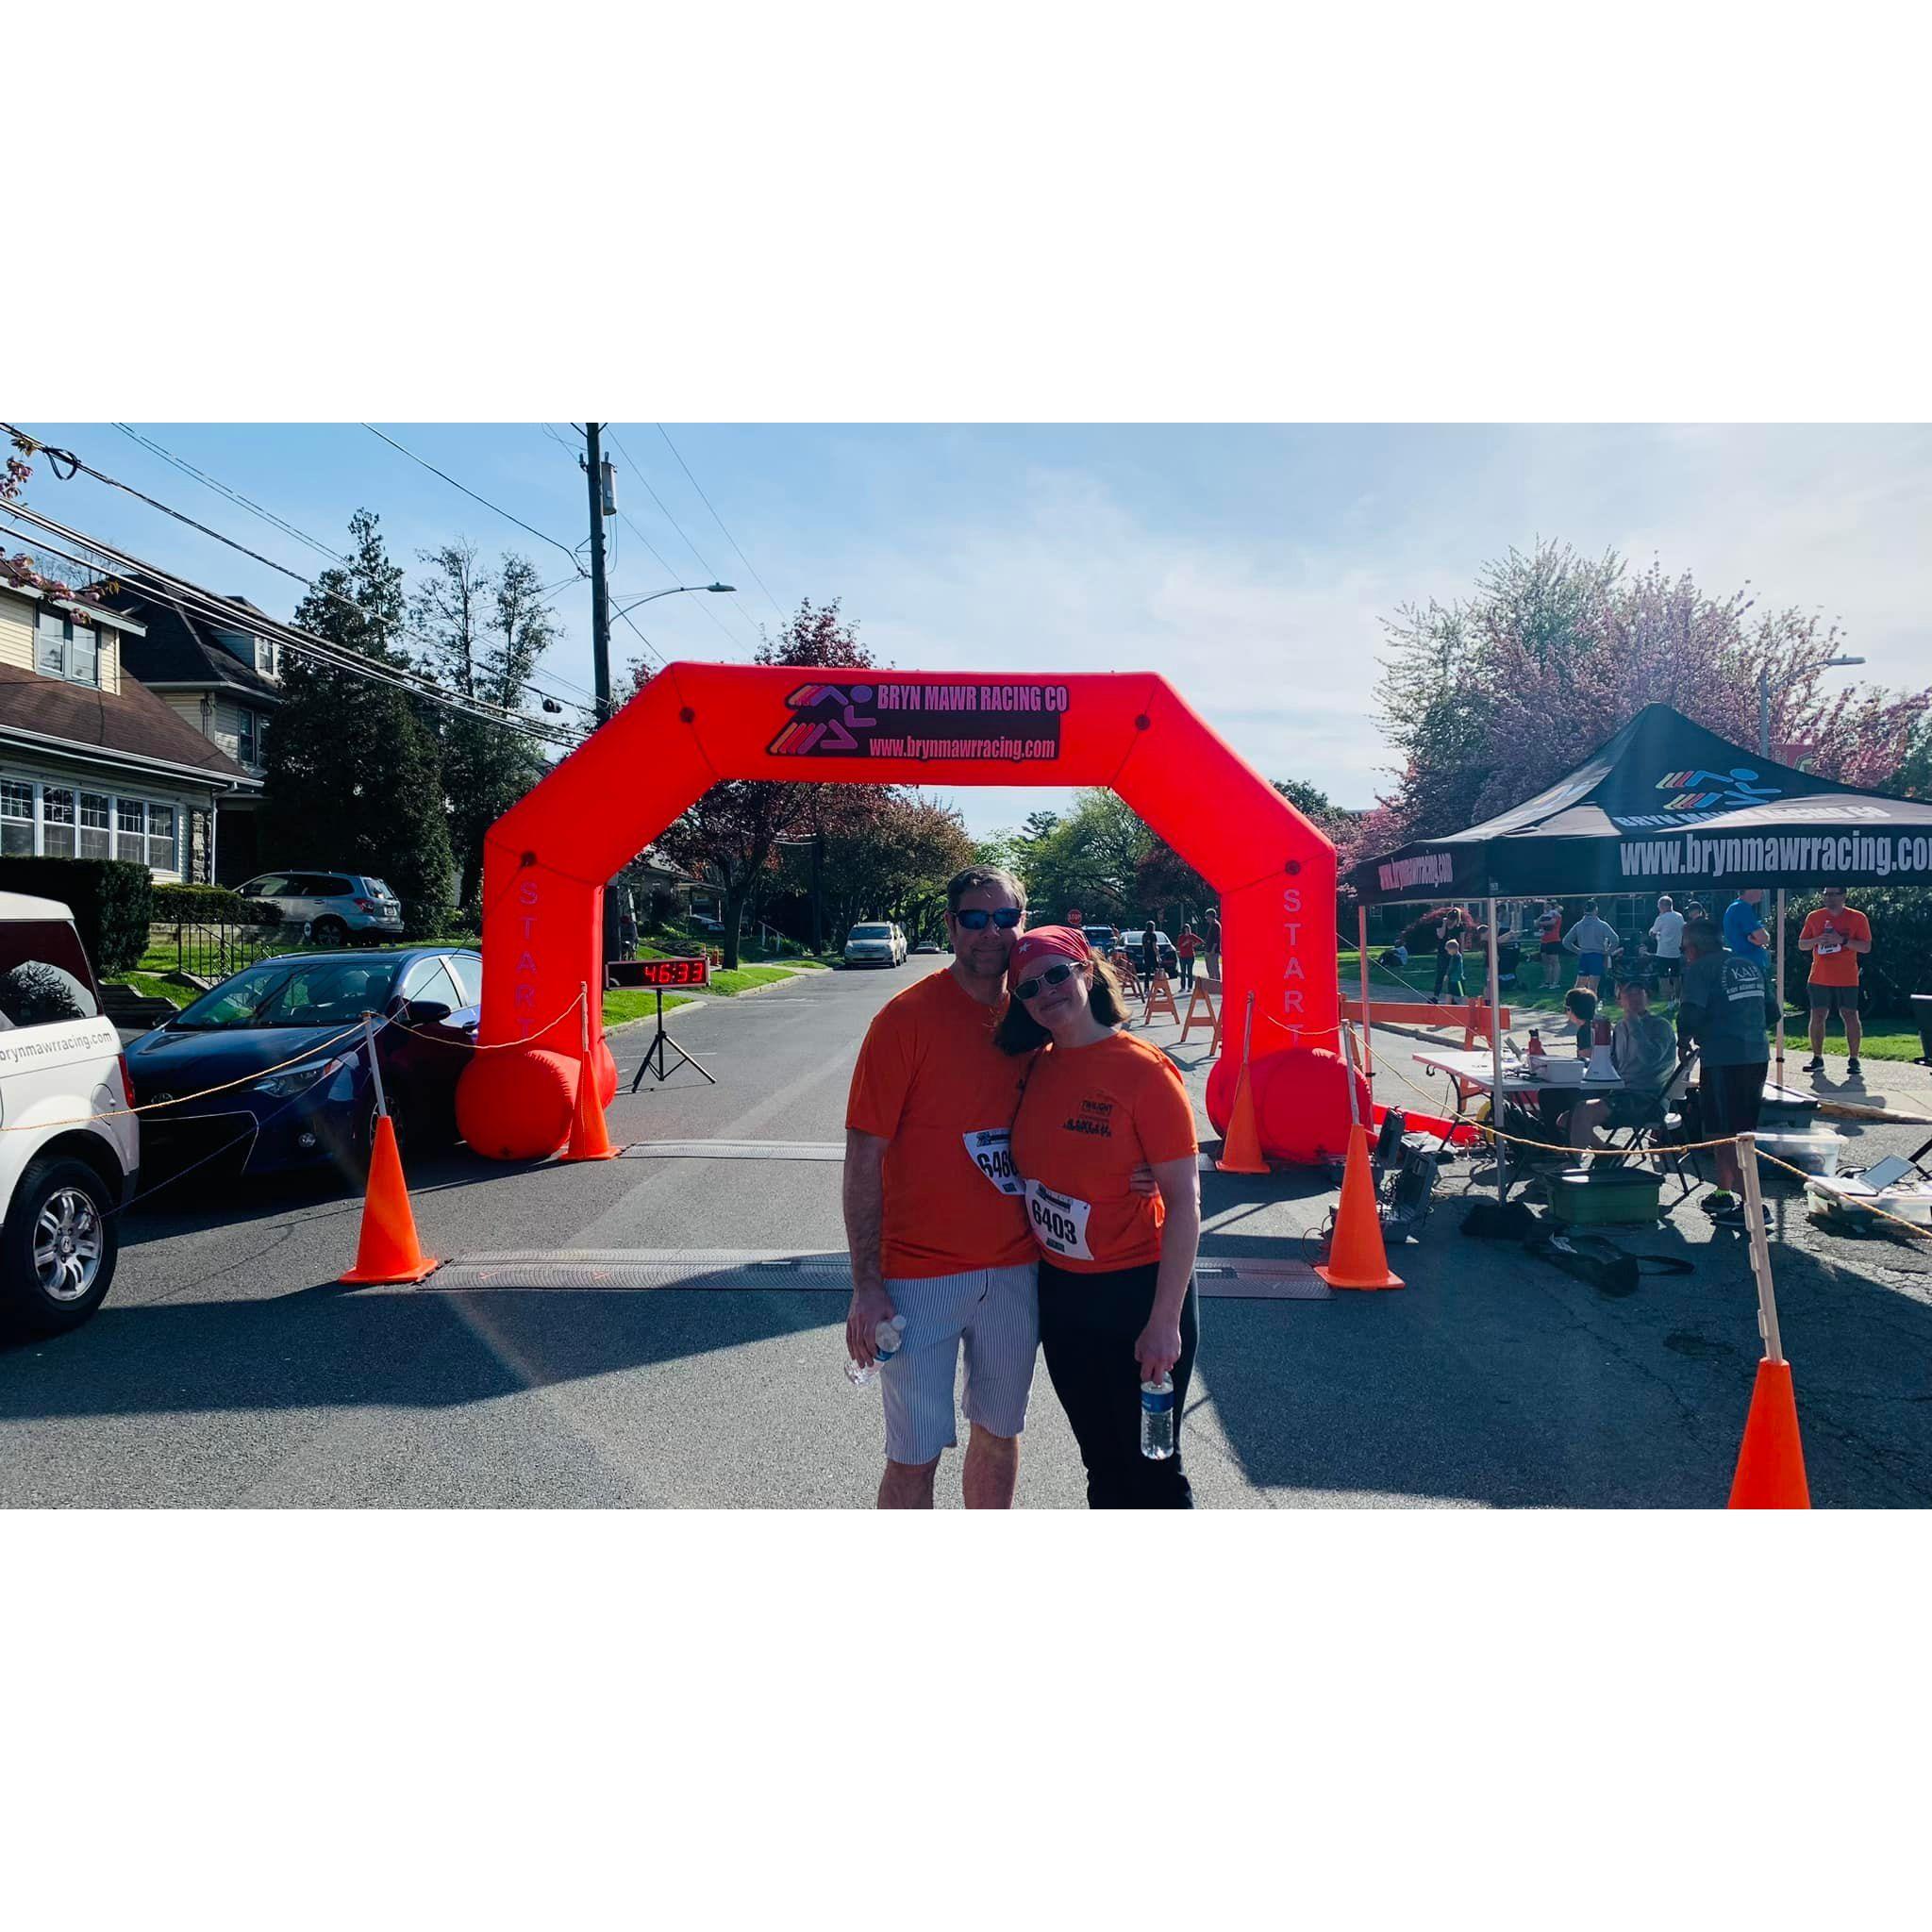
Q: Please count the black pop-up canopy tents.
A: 1